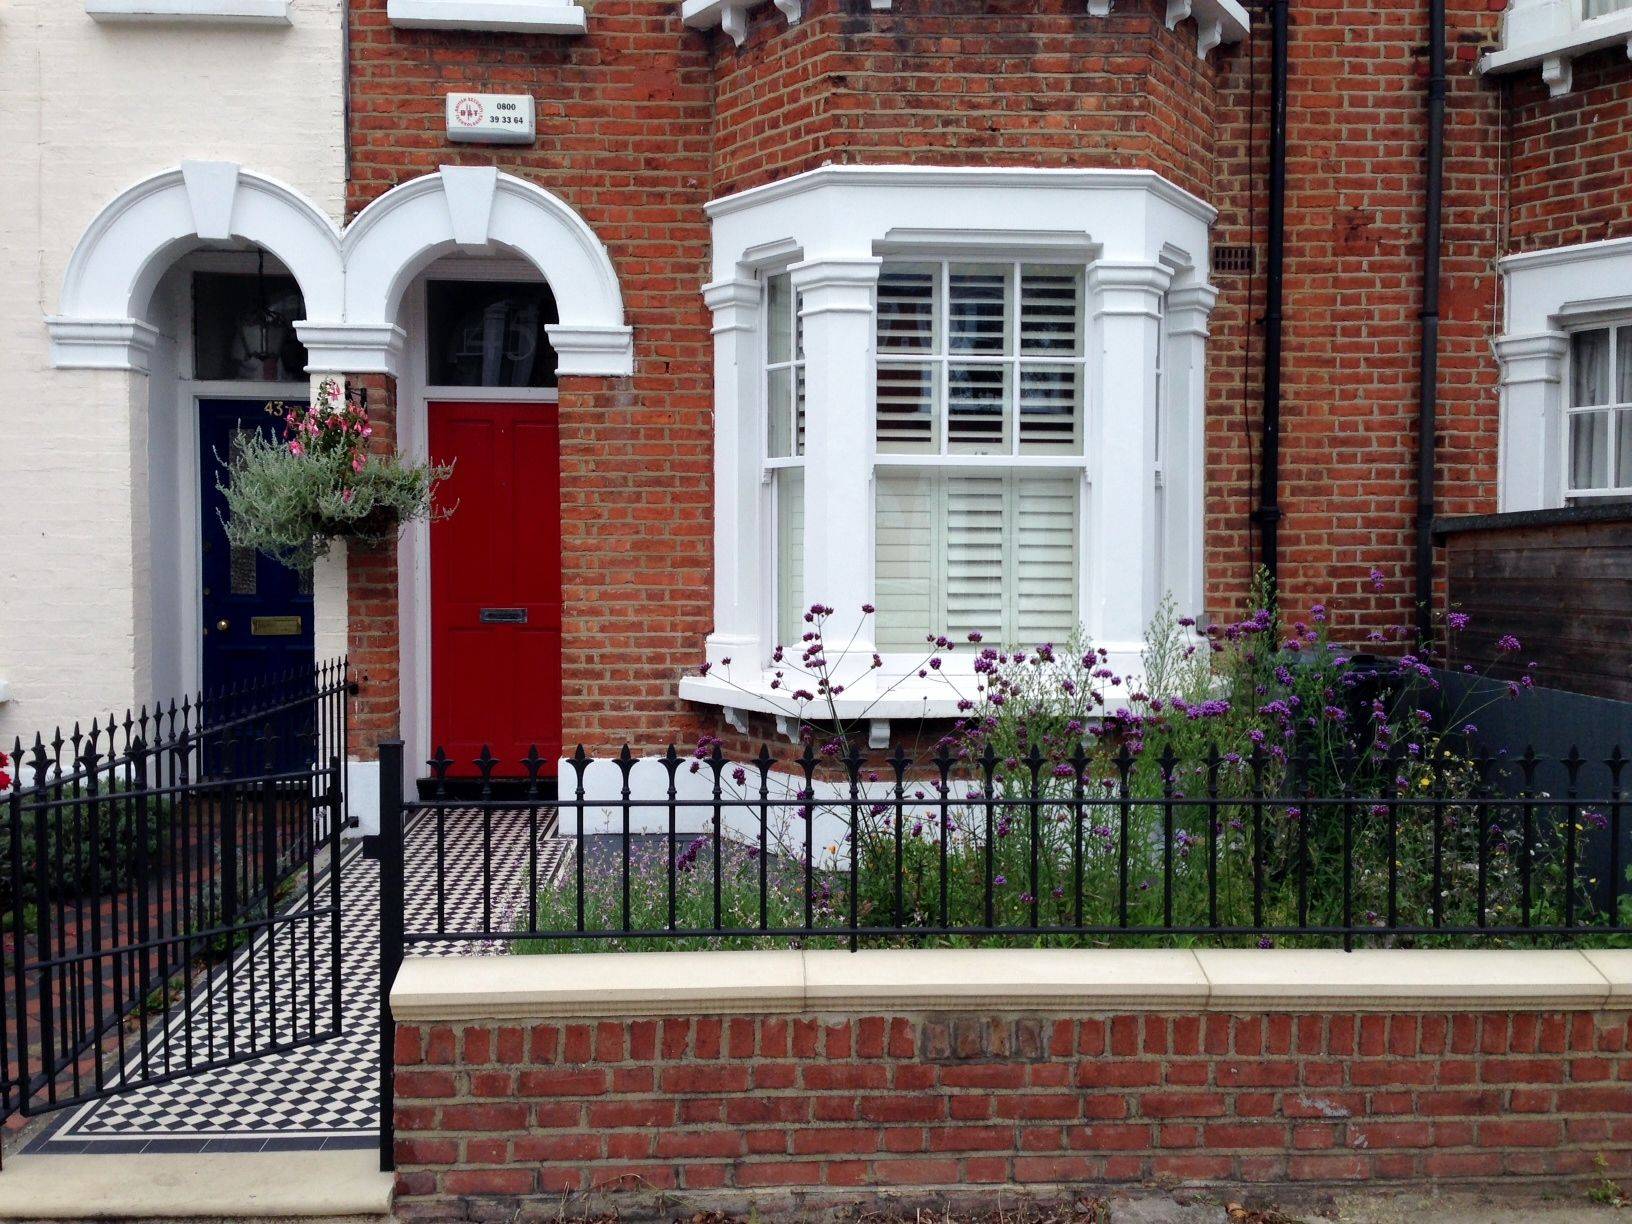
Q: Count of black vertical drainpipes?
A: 2